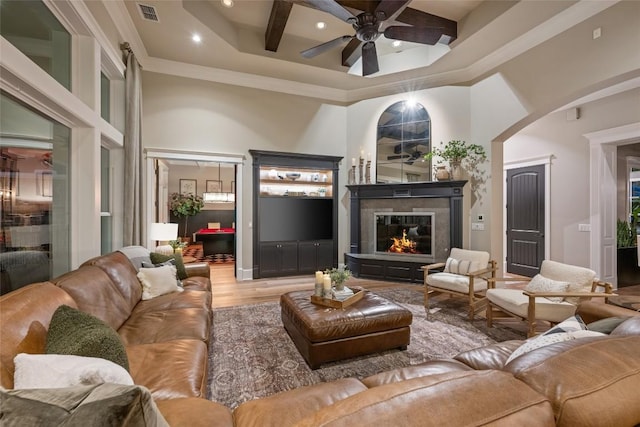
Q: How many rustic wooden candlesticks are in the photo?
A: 3